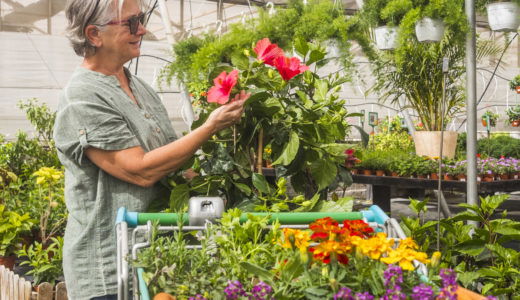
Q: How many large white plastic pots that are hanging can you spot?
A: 3